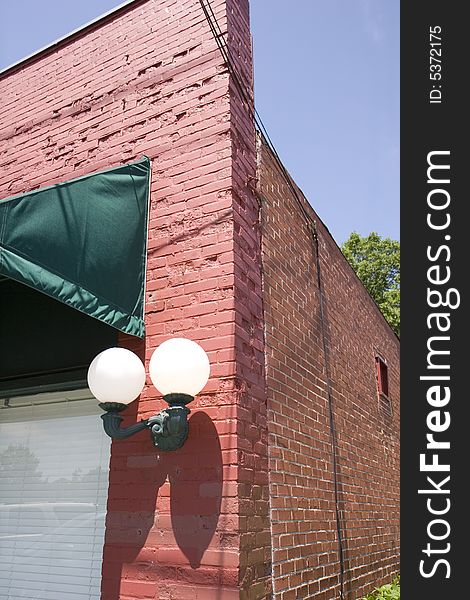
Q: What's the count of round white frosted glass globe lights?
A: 2